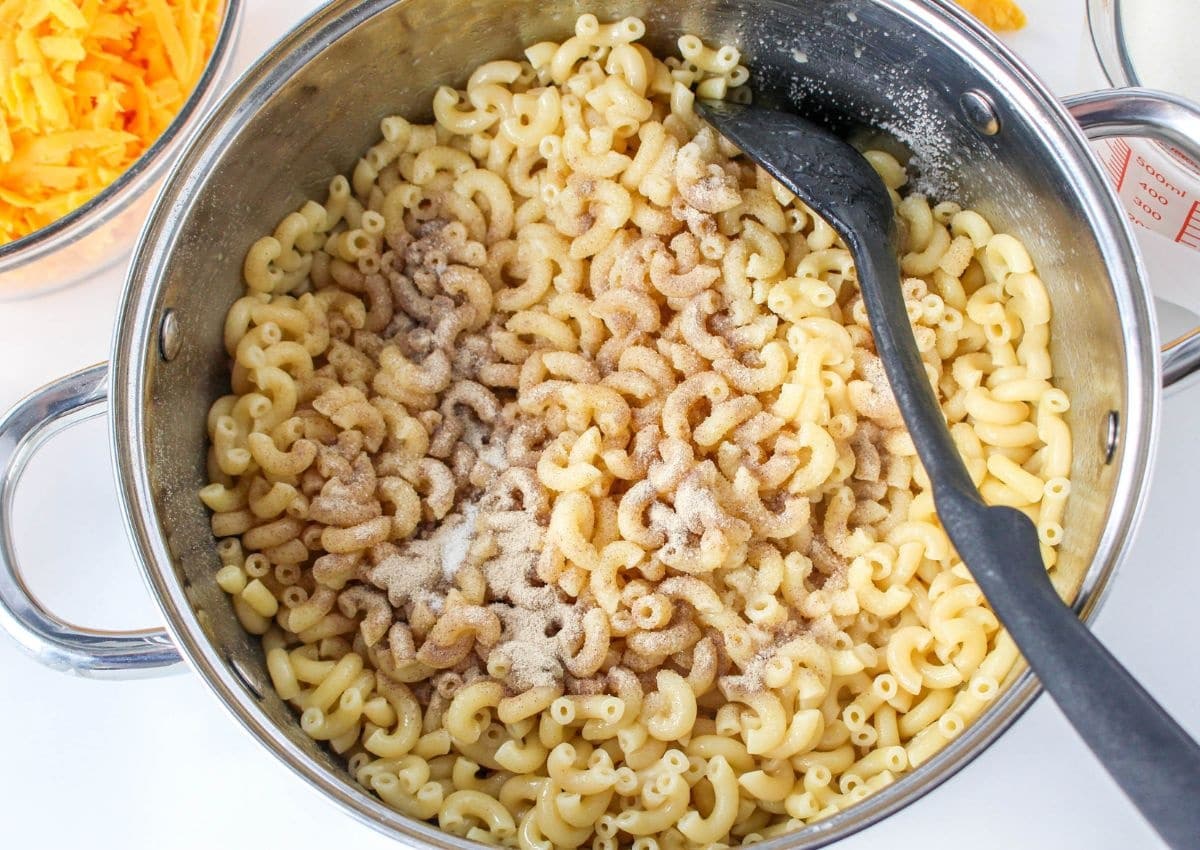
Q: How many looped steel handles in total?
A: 2